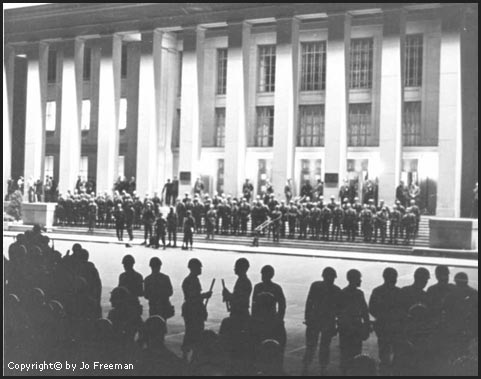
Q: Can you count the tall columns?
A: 11